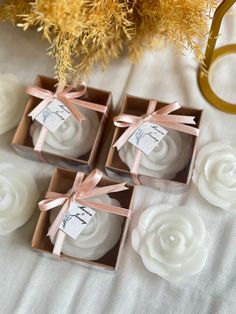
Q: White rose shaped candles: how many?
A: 7